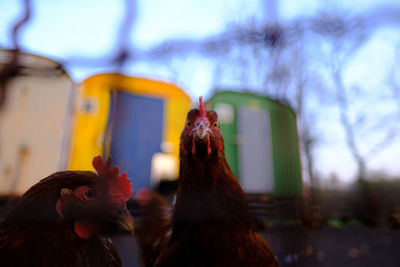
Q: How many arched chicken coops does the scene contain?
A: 3